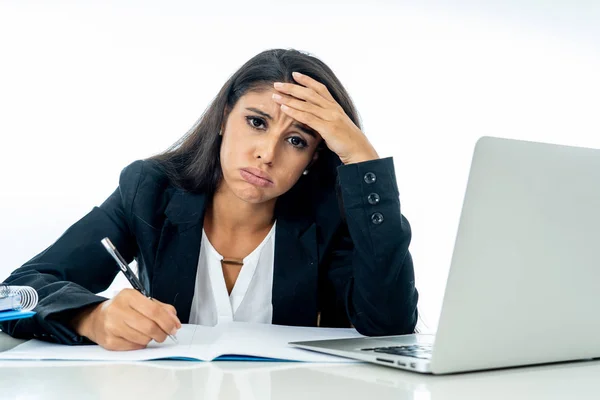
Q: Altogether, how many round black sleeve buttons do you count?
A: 3